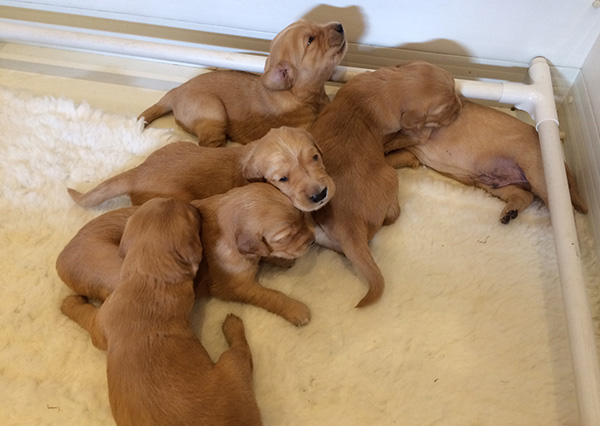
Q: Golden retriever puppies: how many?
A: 6